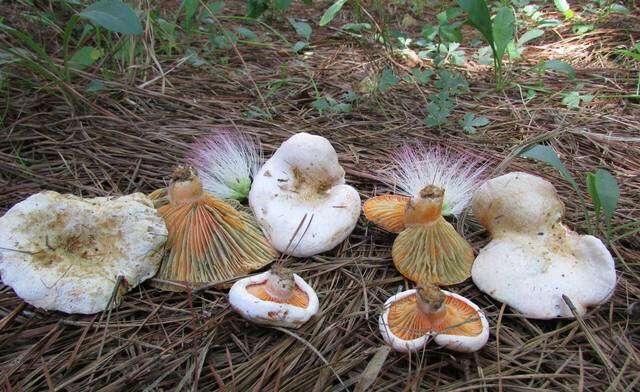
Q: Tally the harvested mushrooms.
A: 7